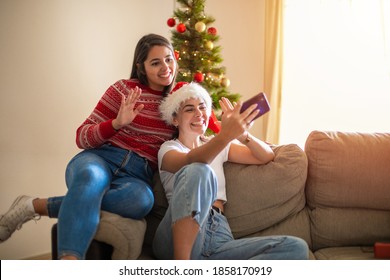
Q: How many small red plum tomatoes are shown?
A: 0